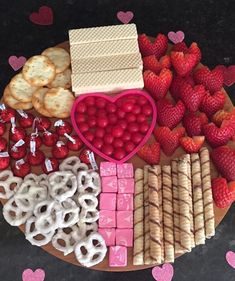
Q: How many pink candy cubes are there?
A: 11